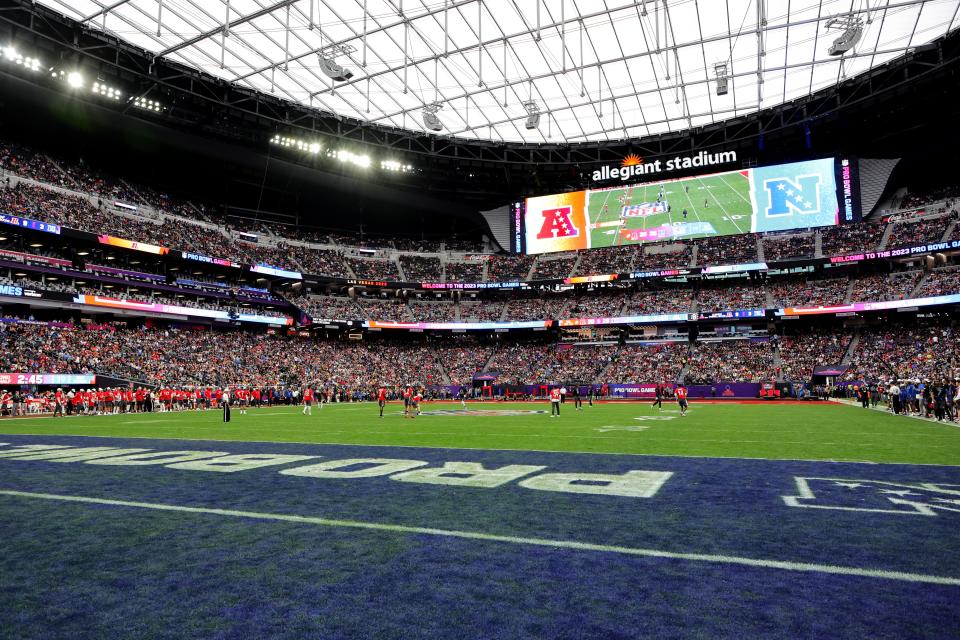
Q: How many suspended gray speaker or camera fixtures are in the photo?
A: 5